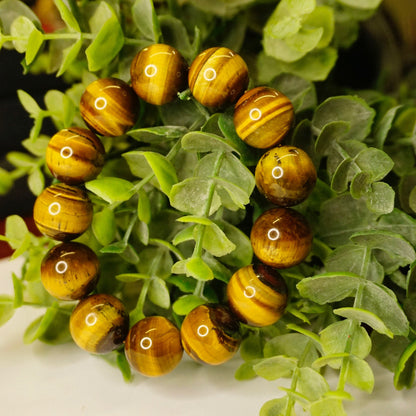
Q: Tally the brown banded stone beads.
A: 13